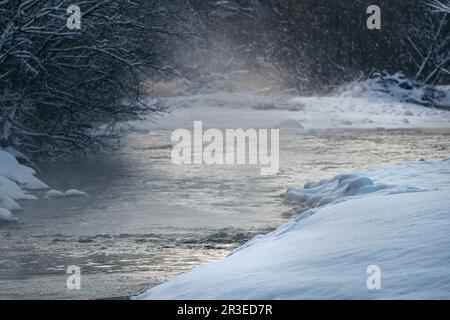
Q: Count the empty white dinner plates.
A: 0